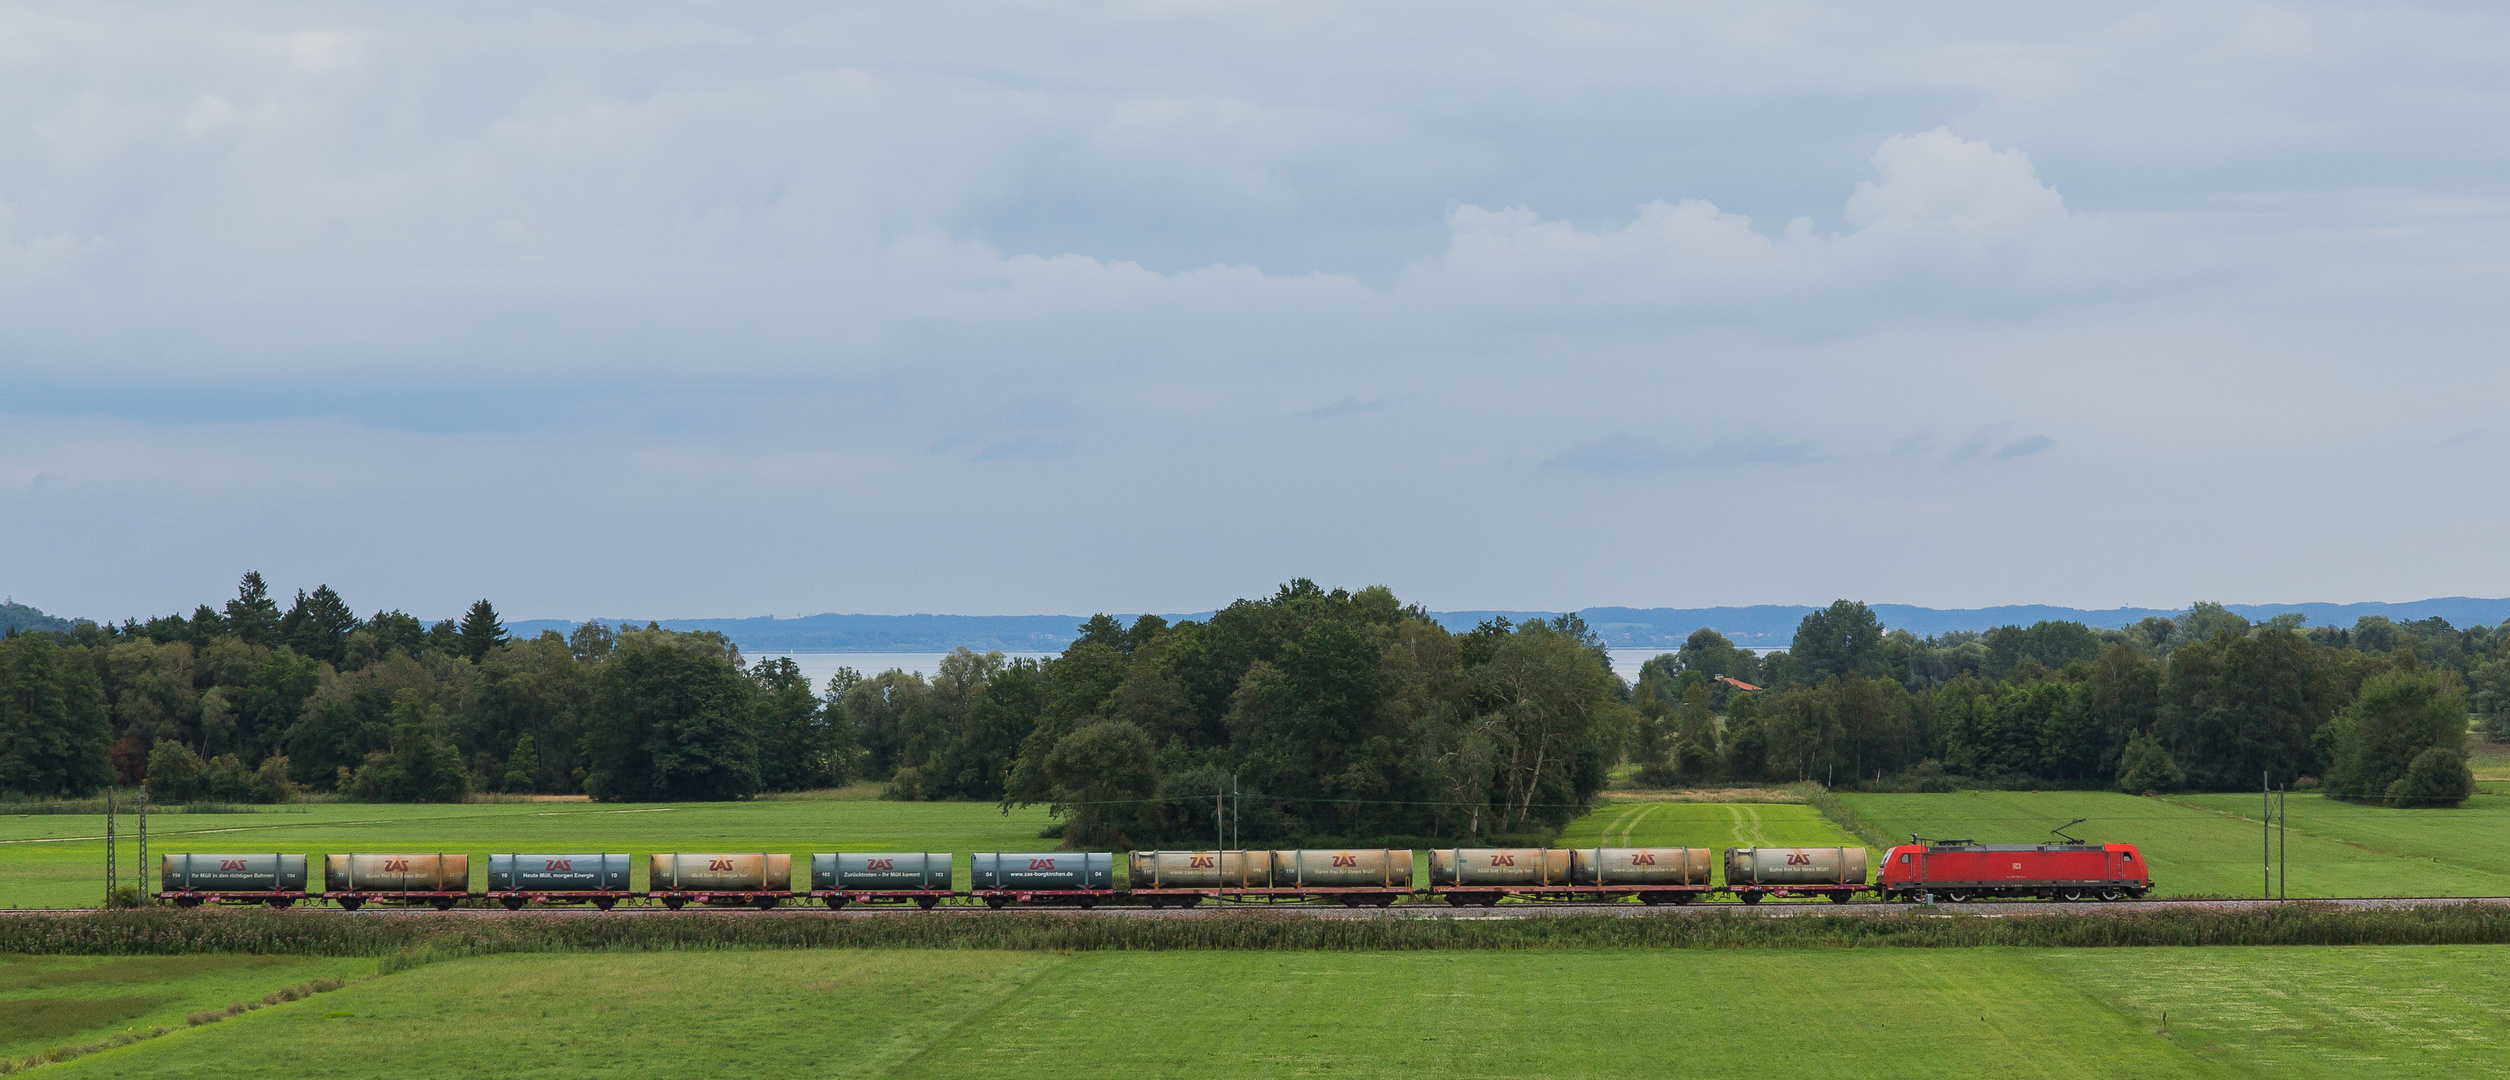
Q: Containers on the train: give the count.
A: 11